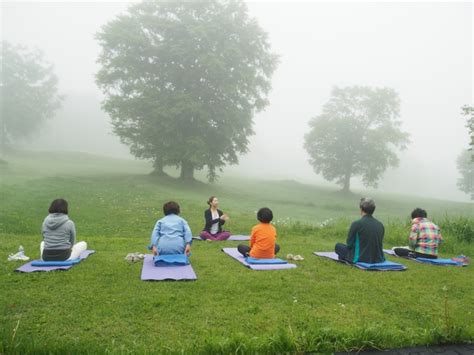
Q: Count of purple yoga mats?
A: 6